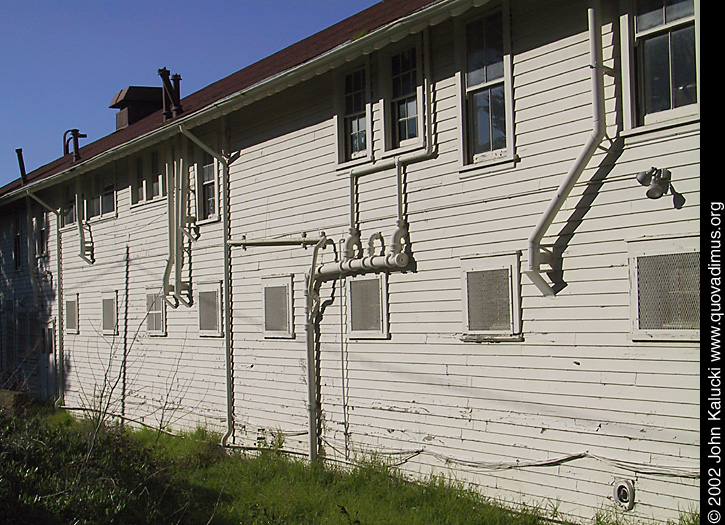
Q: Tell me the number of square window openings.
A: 8